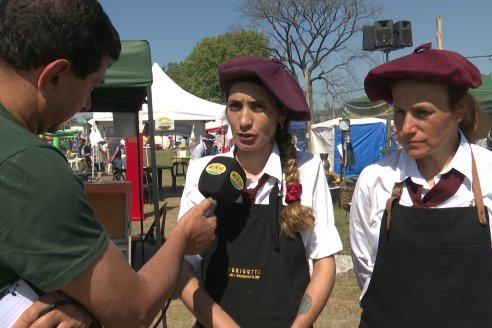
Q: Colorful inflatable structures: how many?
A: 1